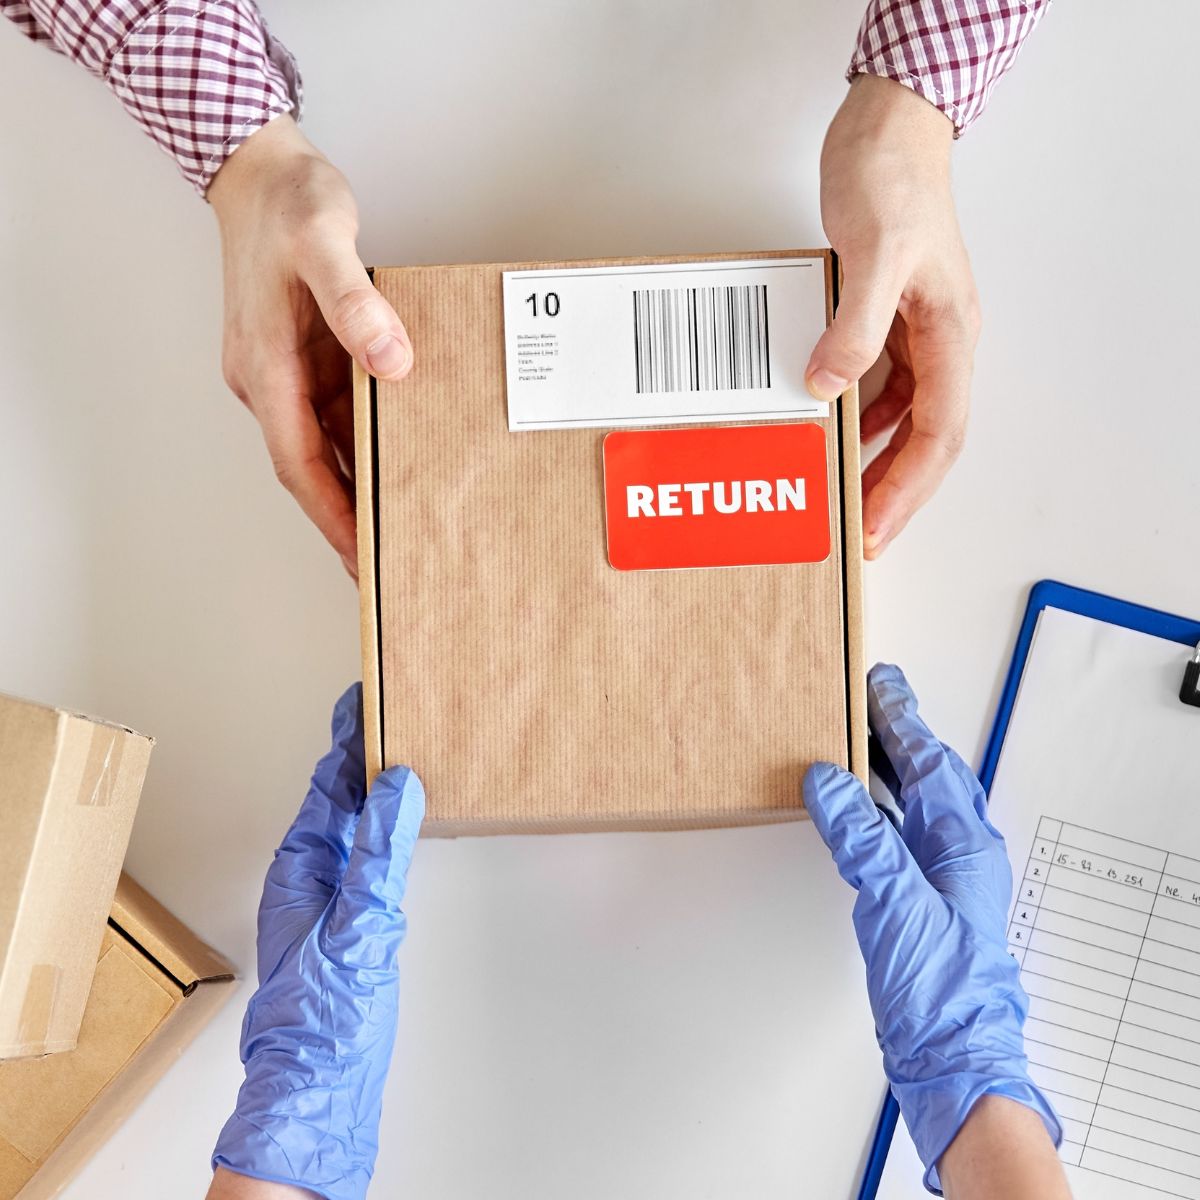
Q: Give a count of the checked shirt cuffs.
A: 2